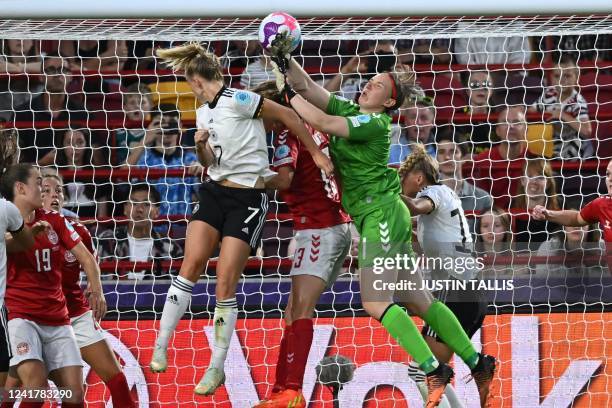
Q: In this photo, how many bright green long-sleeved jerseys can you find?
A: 0